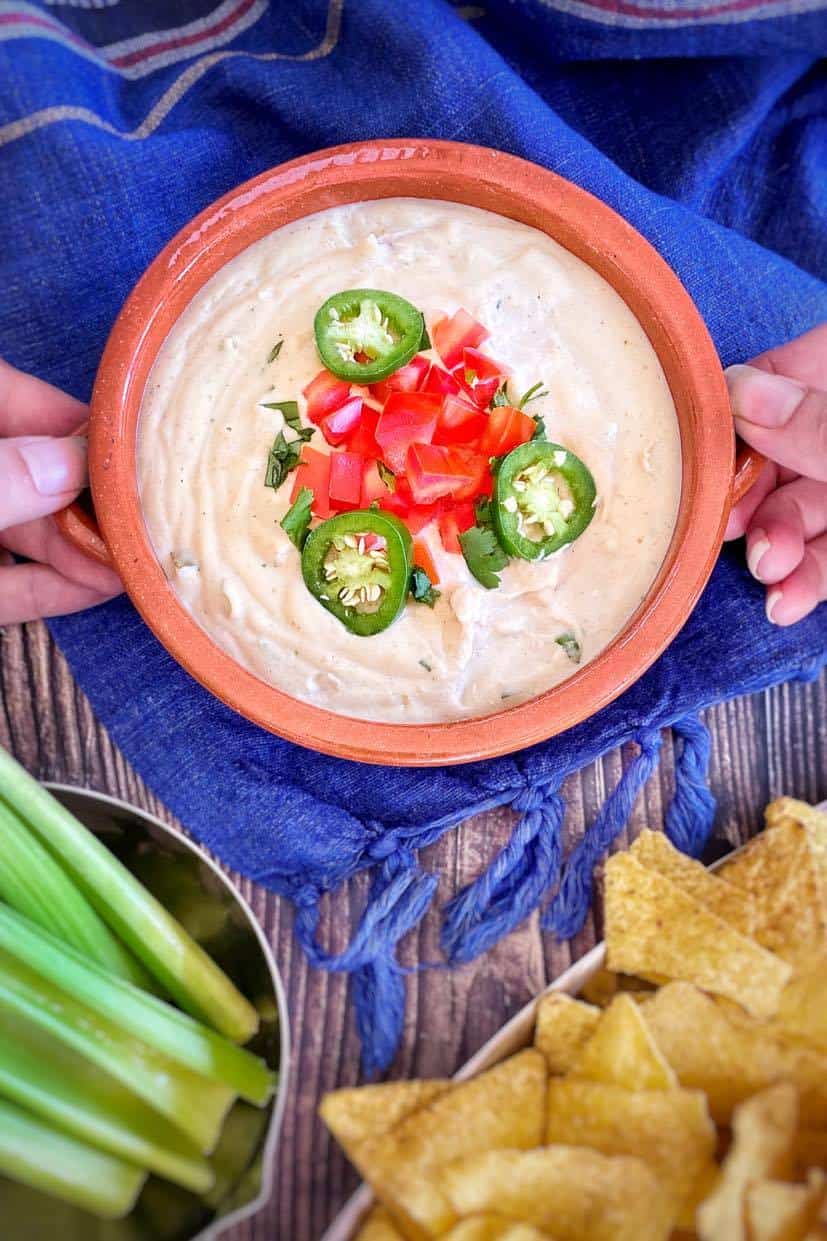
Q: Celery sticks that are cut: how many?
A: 6